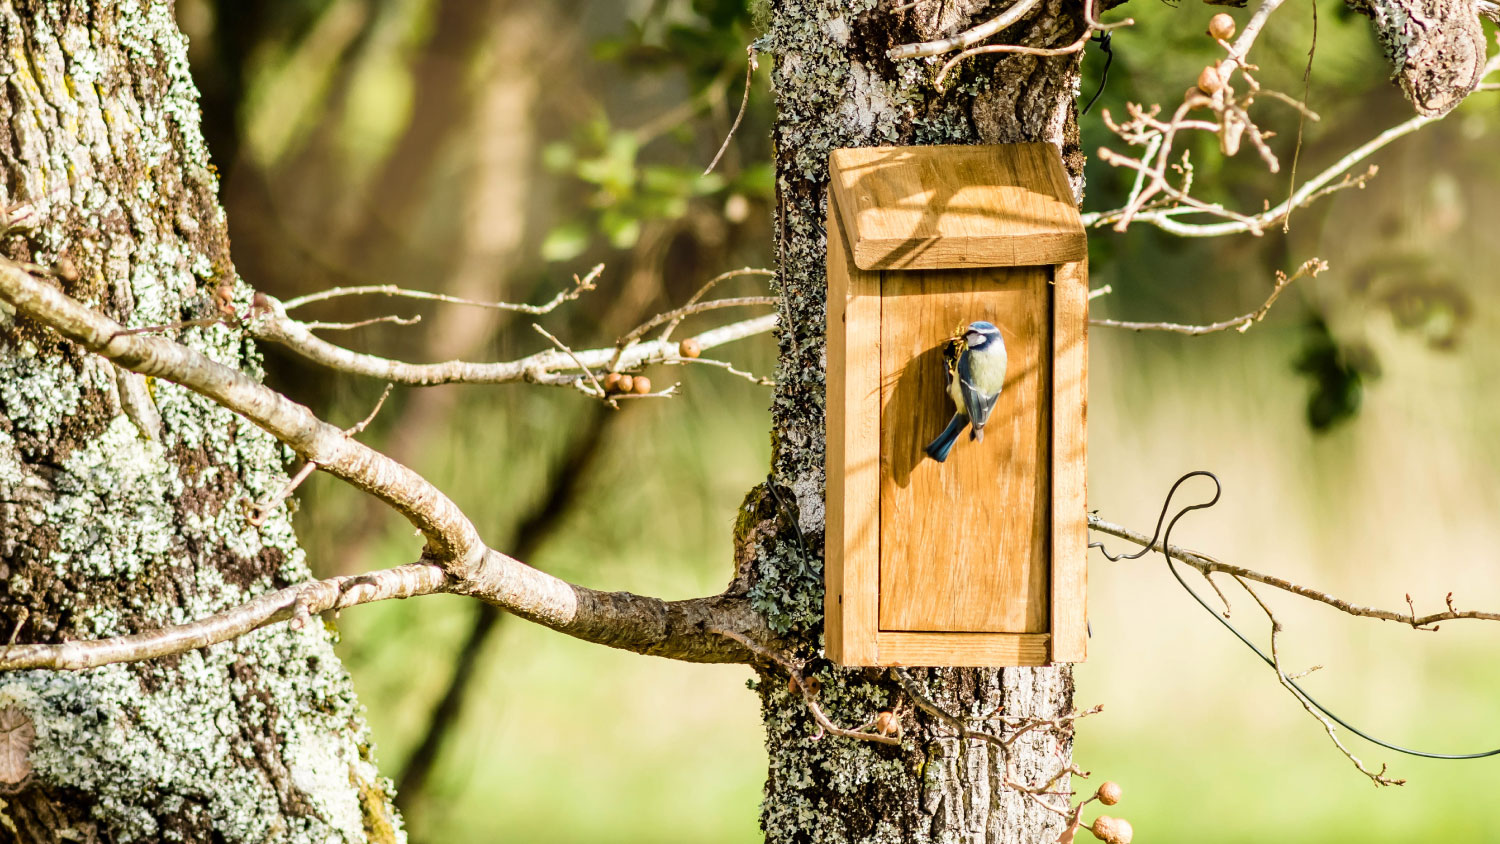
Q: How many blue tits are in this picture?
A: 1